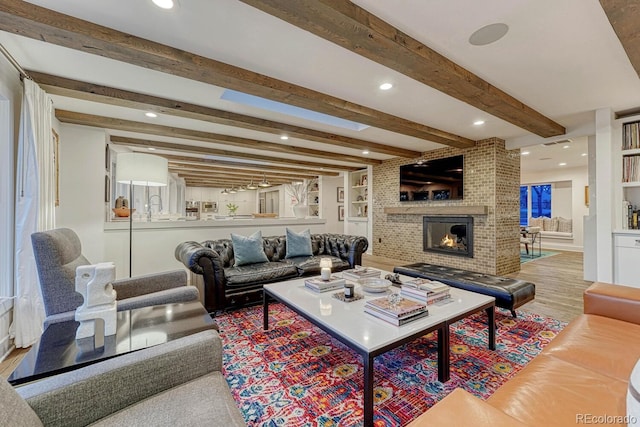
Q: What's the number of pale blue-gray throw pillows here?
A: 2